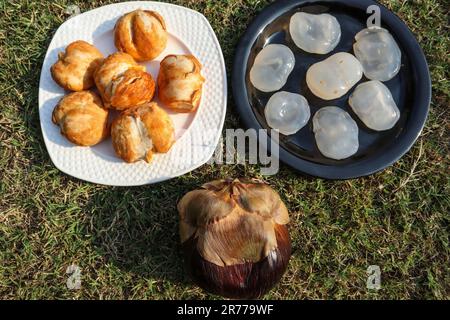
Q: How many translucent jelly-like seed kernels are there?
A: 7